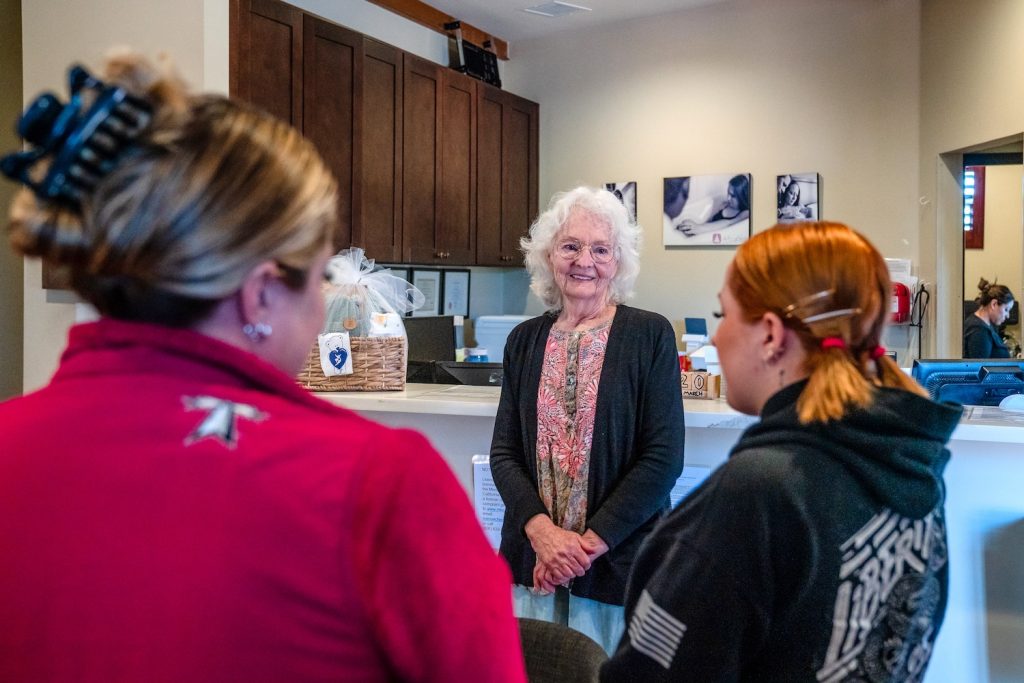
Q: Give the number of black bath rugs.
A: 0